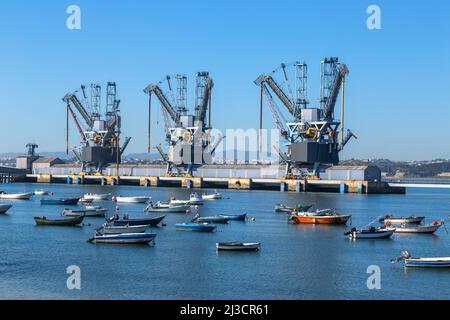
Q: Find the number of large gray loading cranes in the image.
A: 3